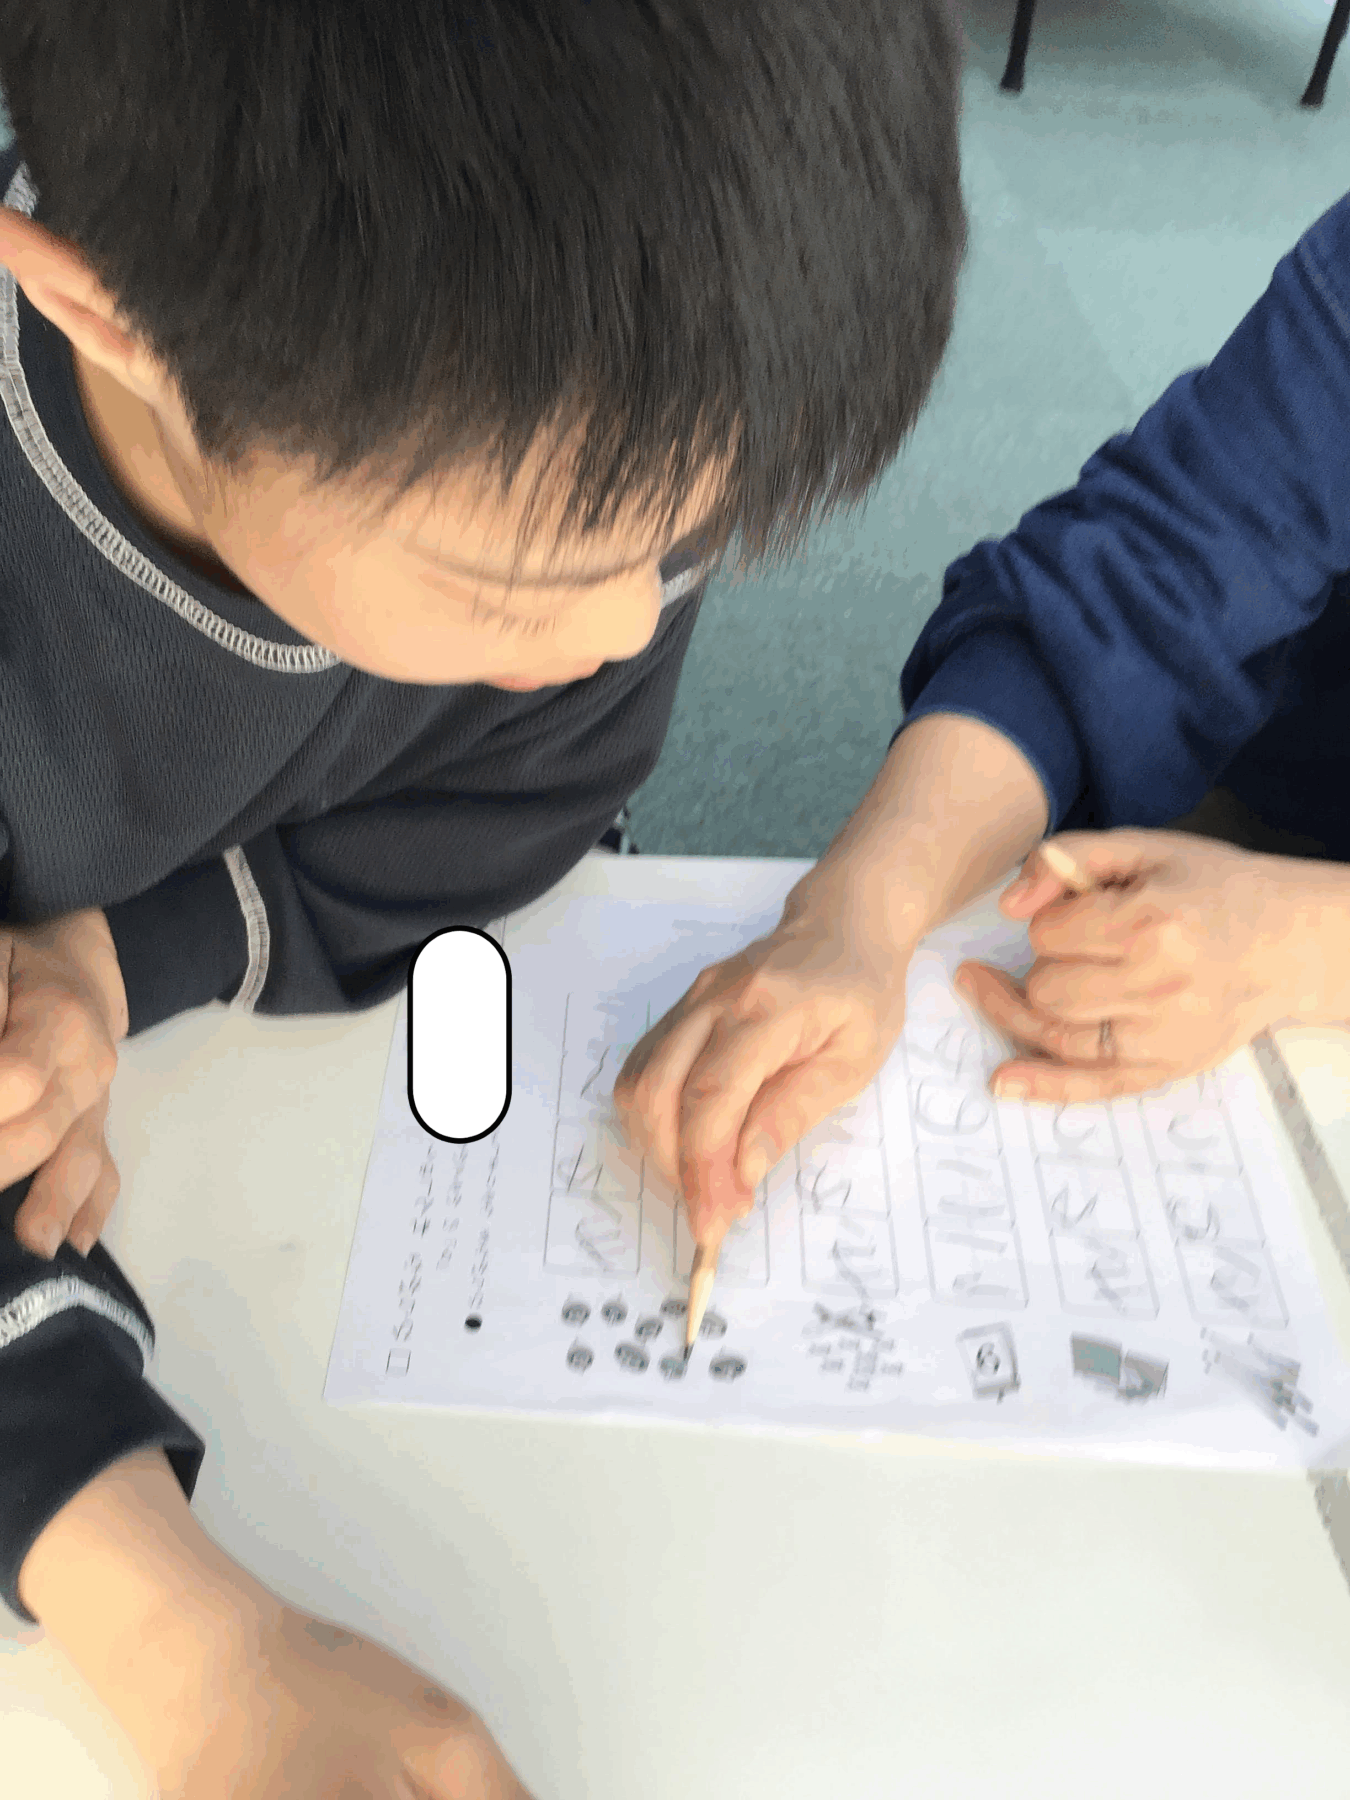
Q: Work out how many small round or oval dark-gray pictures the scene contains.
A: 9